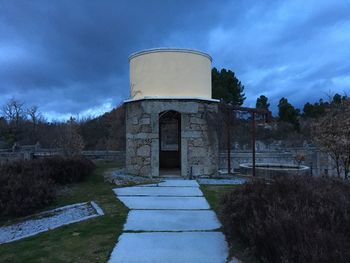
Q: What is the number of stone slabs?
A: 5